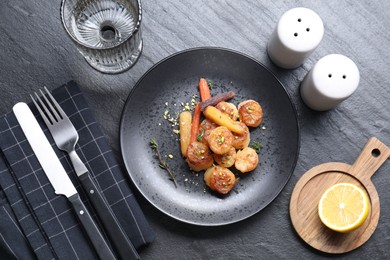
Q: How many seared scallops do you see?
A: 9